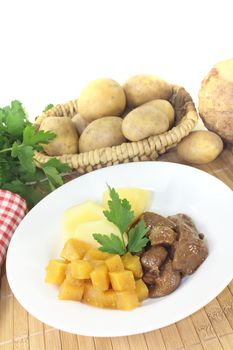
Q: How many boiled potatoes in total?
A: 3